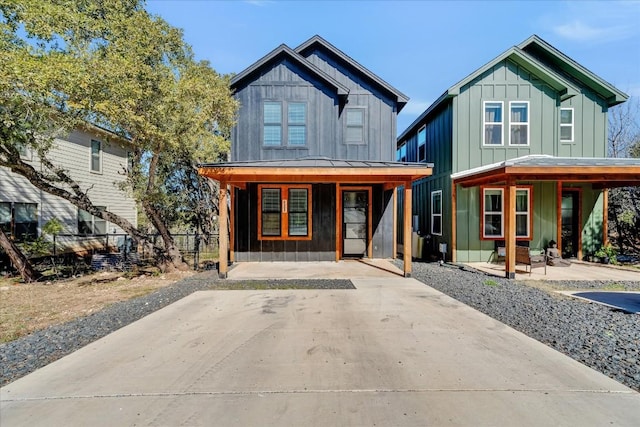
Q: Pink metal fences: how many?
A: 0